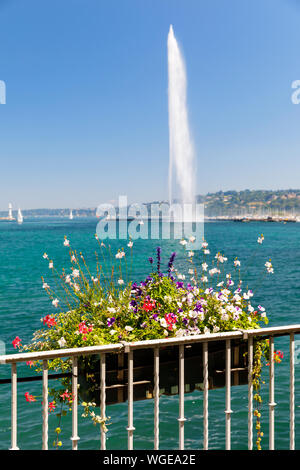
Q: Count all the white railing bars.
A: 12